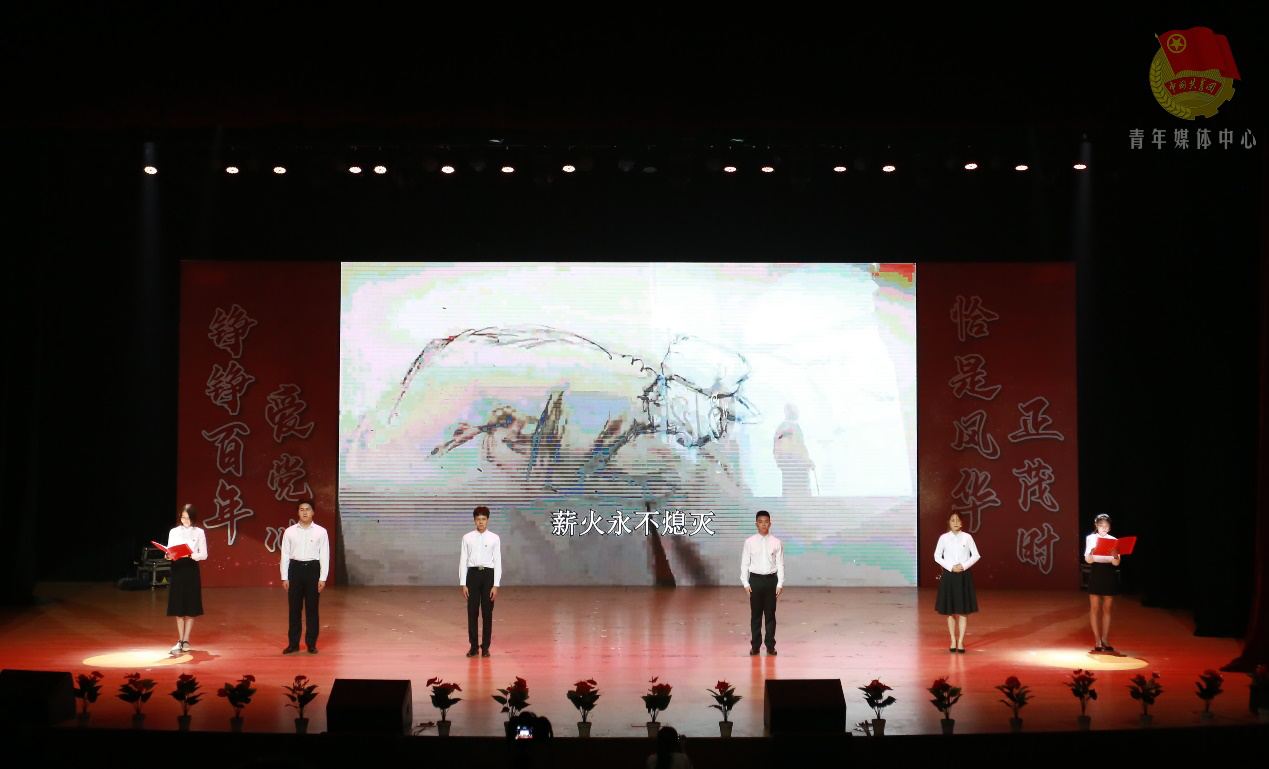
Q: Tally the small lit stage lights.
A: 15